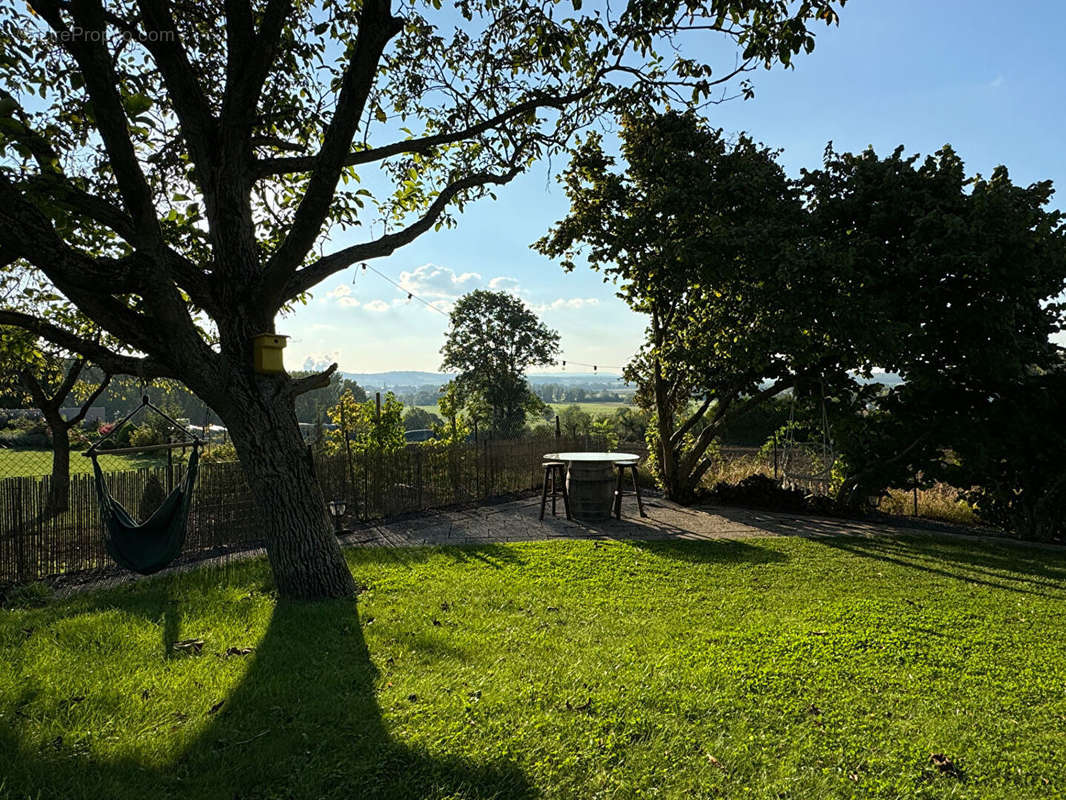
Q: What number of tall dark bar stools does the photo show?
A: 2